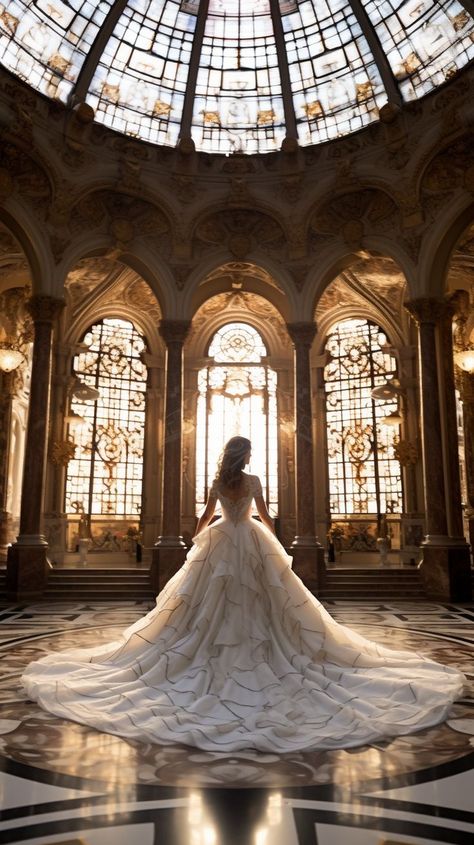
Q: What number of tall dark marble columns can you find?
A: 4